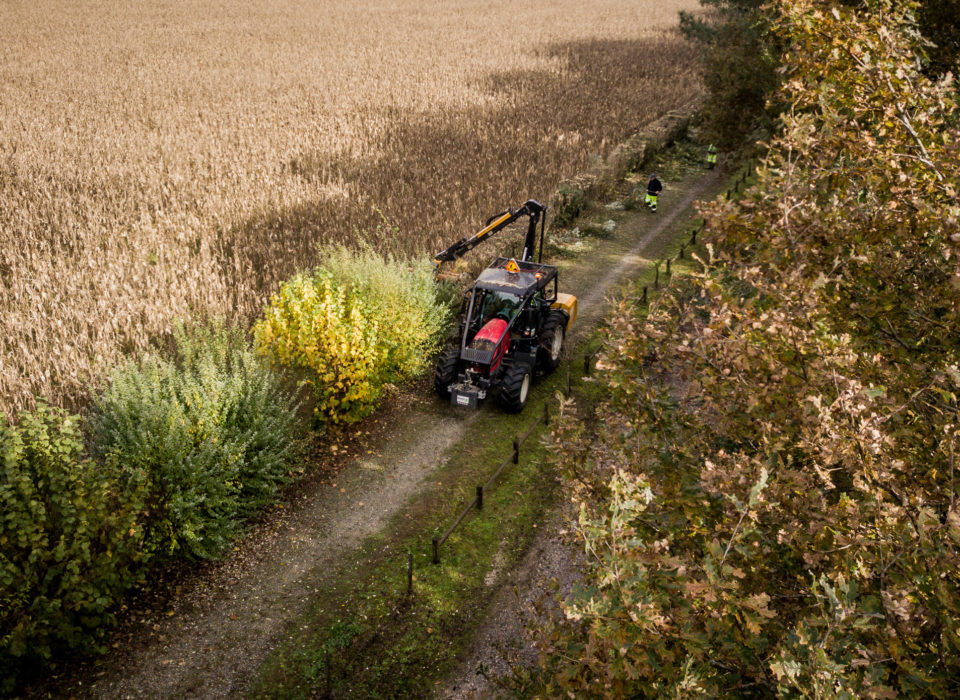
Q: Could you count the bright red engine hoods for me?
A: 1